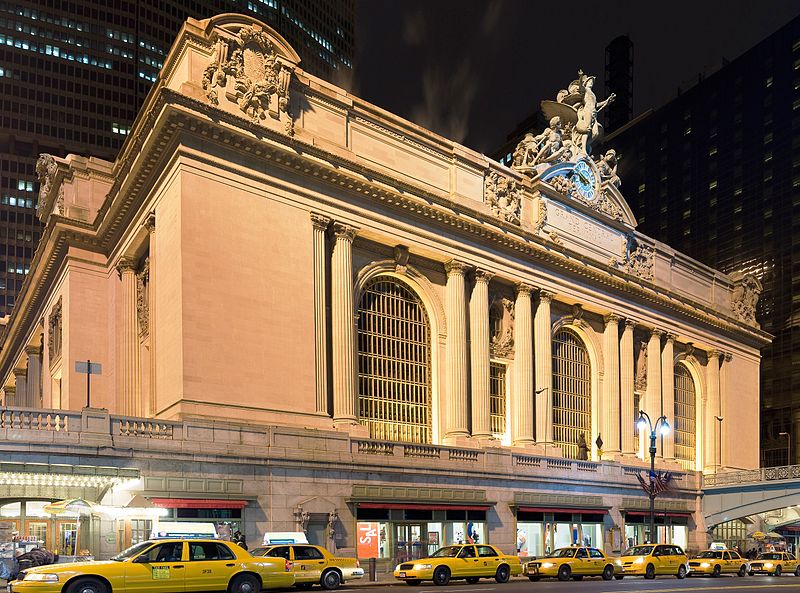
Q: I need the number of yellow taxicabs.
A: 7